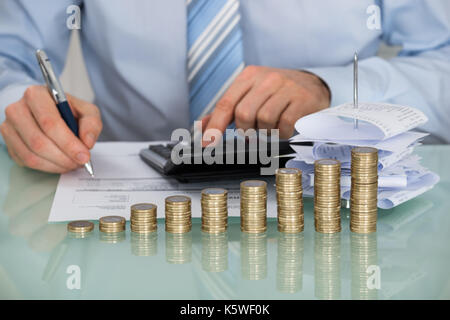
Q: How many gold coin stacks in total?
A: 9